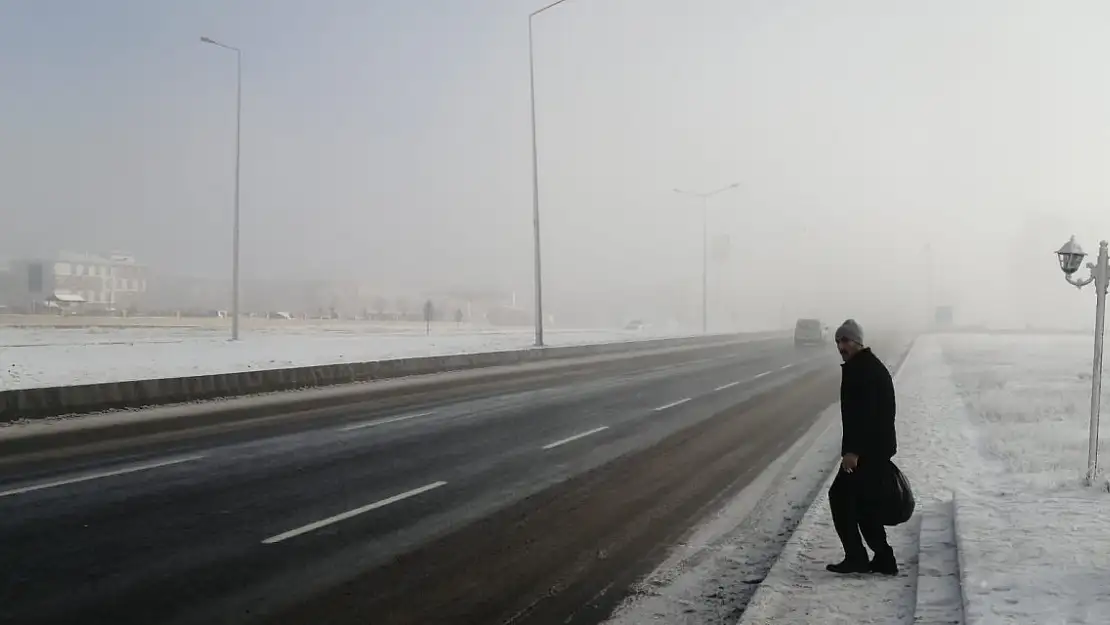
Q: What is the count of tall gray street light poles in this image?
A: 3